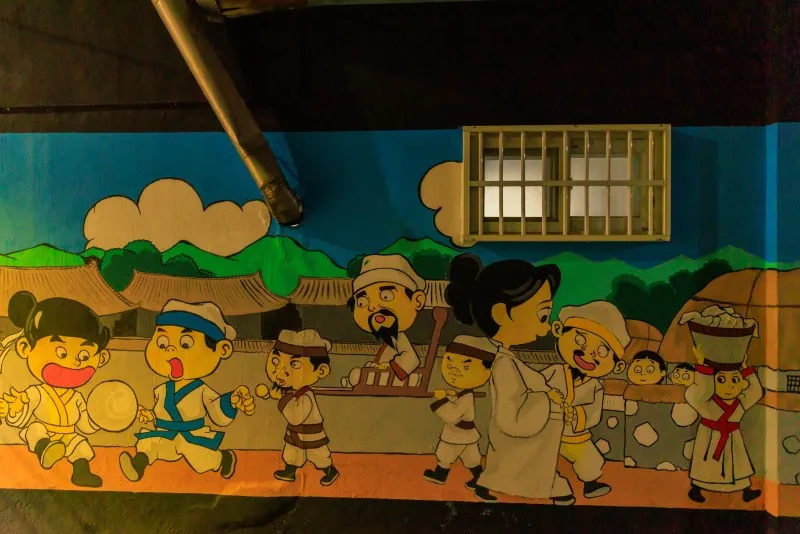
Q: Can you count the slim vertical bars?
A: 9